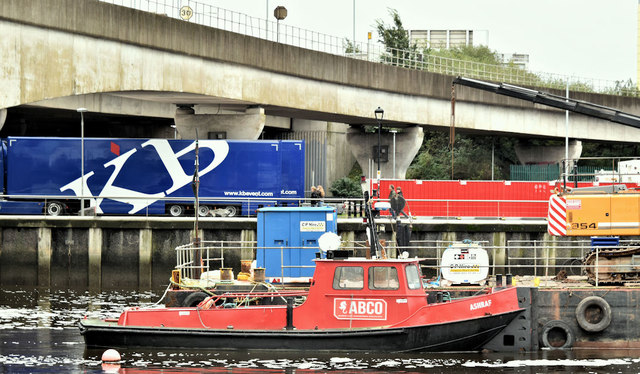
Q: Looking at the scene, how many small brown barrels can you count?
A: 3